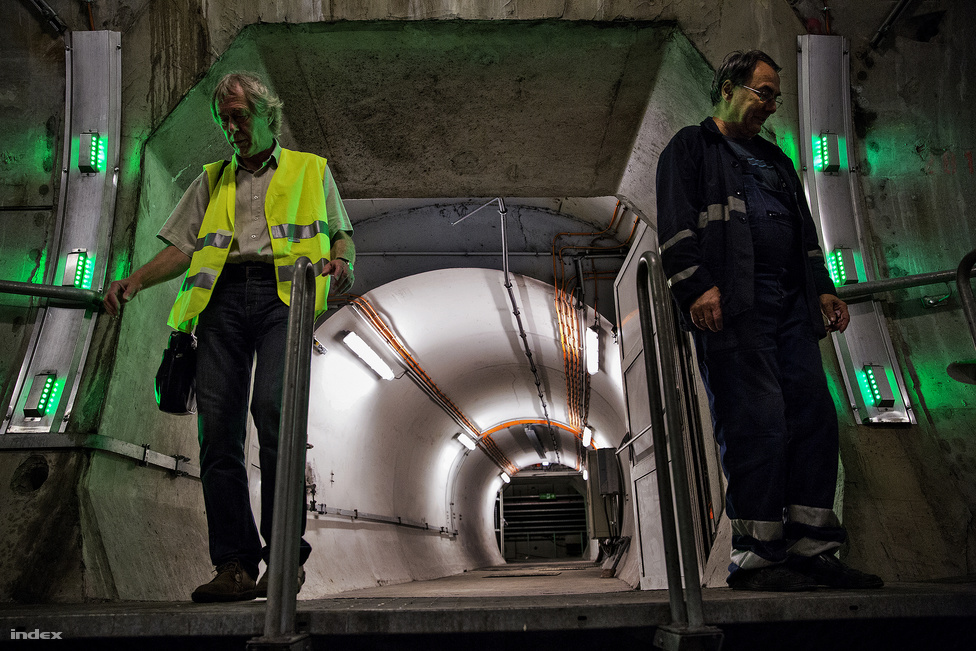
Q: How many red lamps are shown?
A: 0